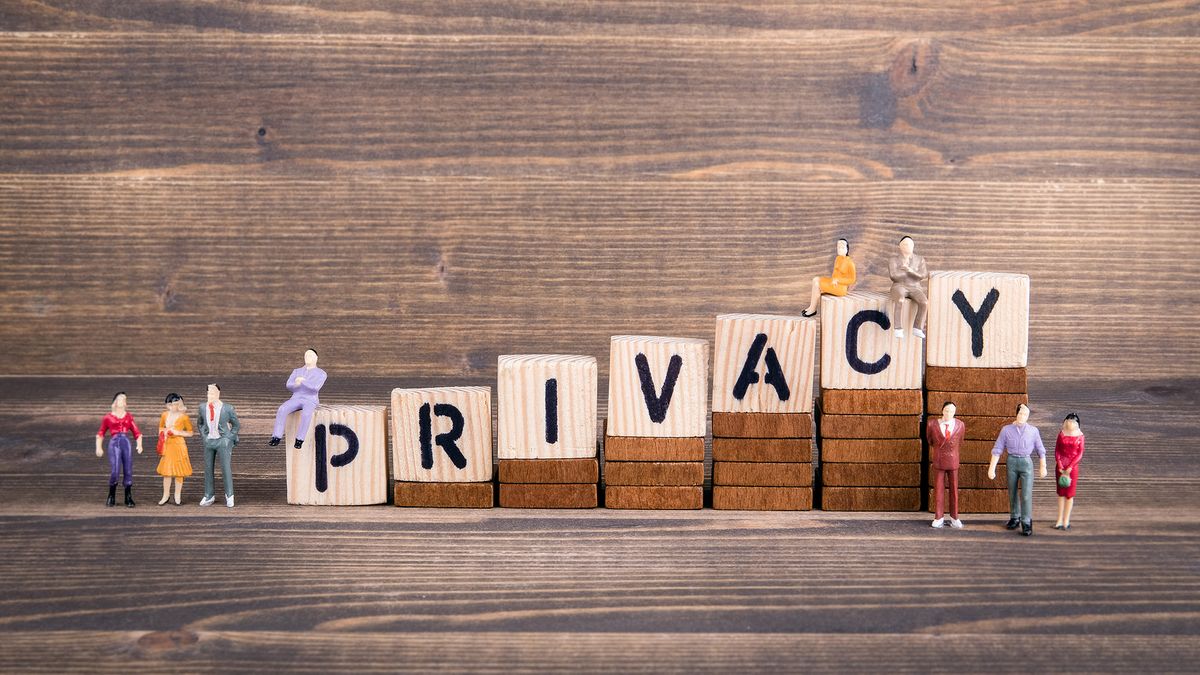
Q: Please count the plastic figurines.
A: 9